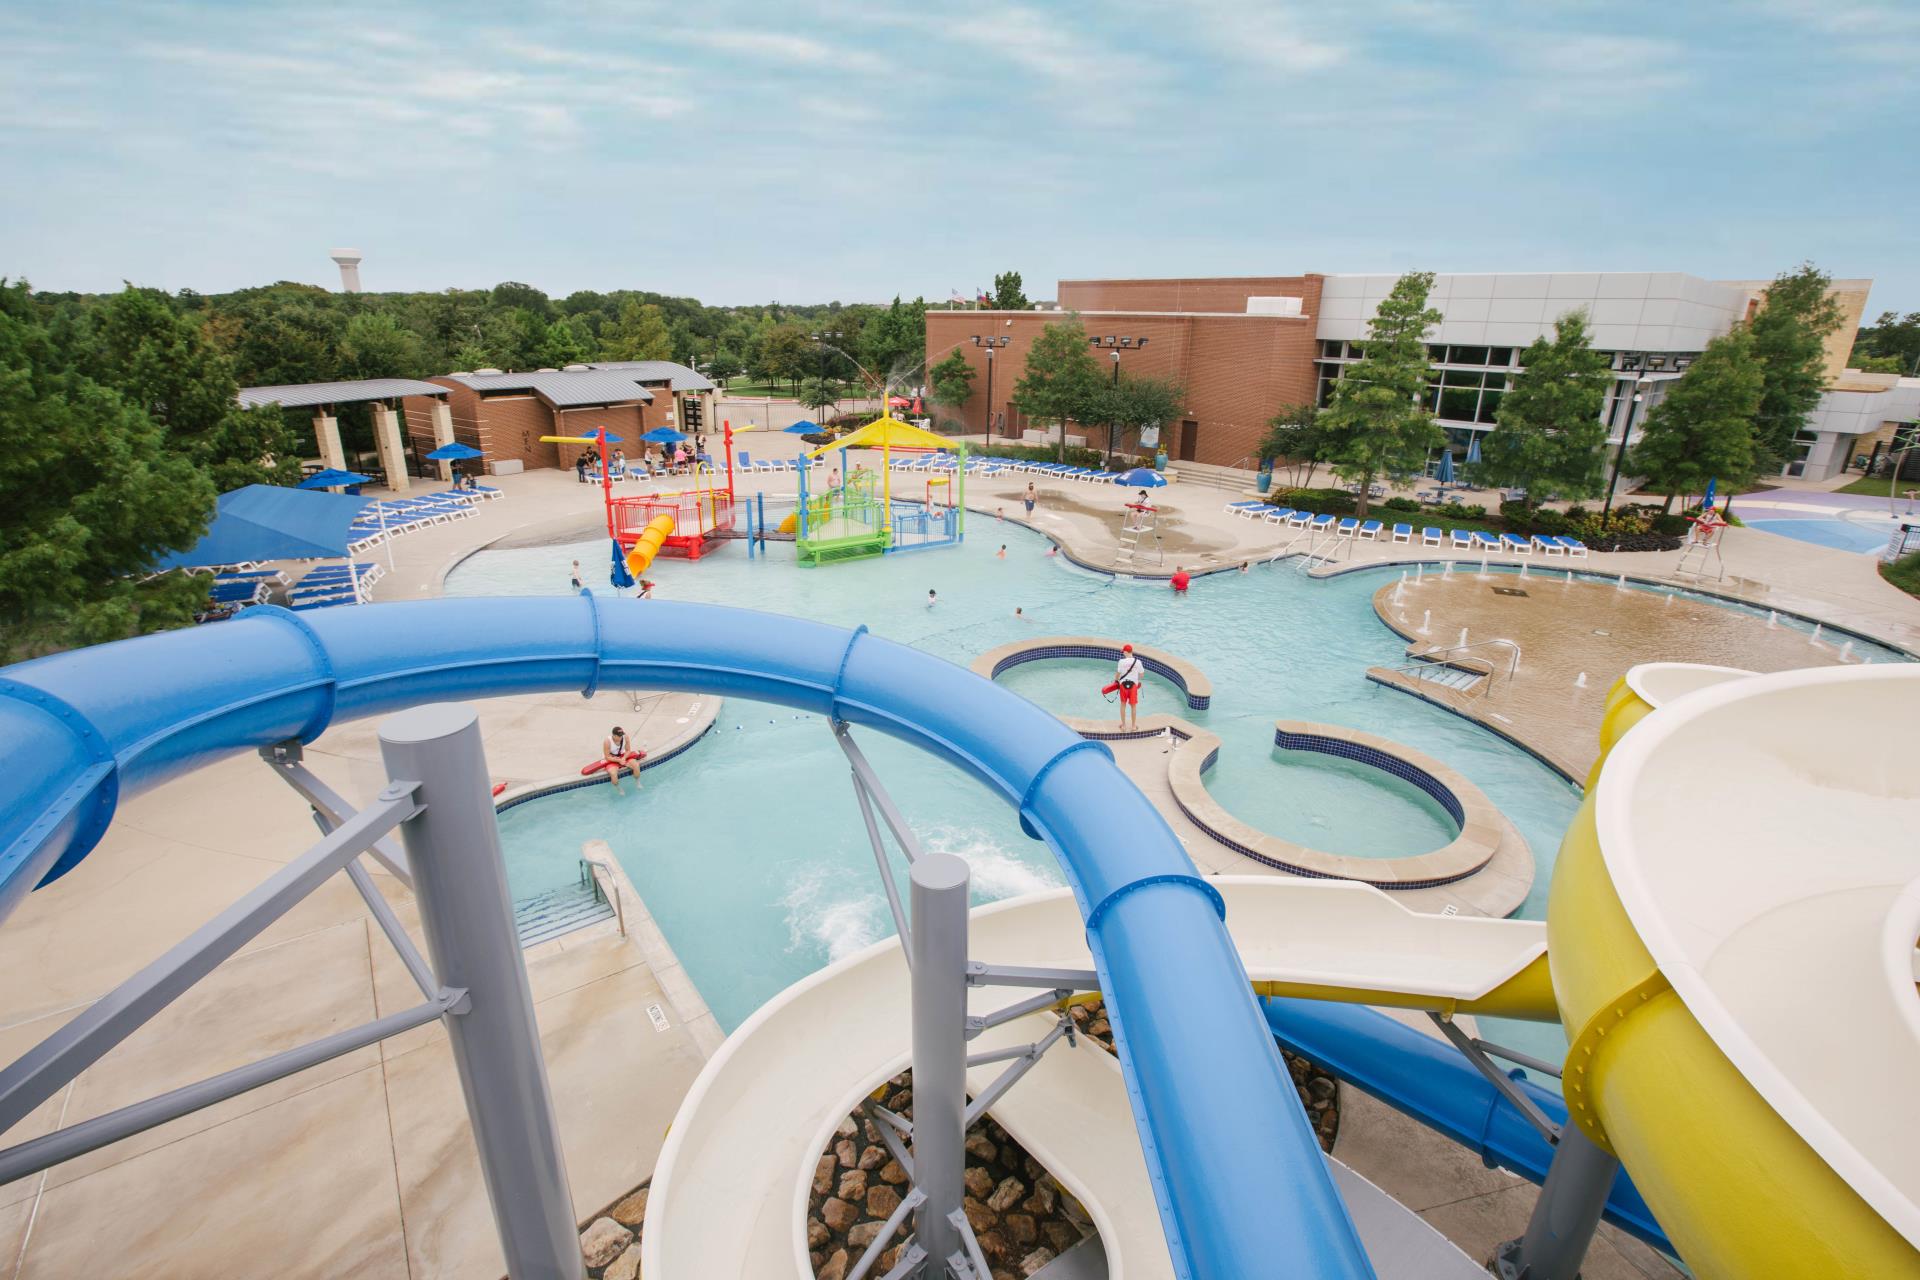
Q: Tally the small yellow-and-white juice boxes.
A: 0